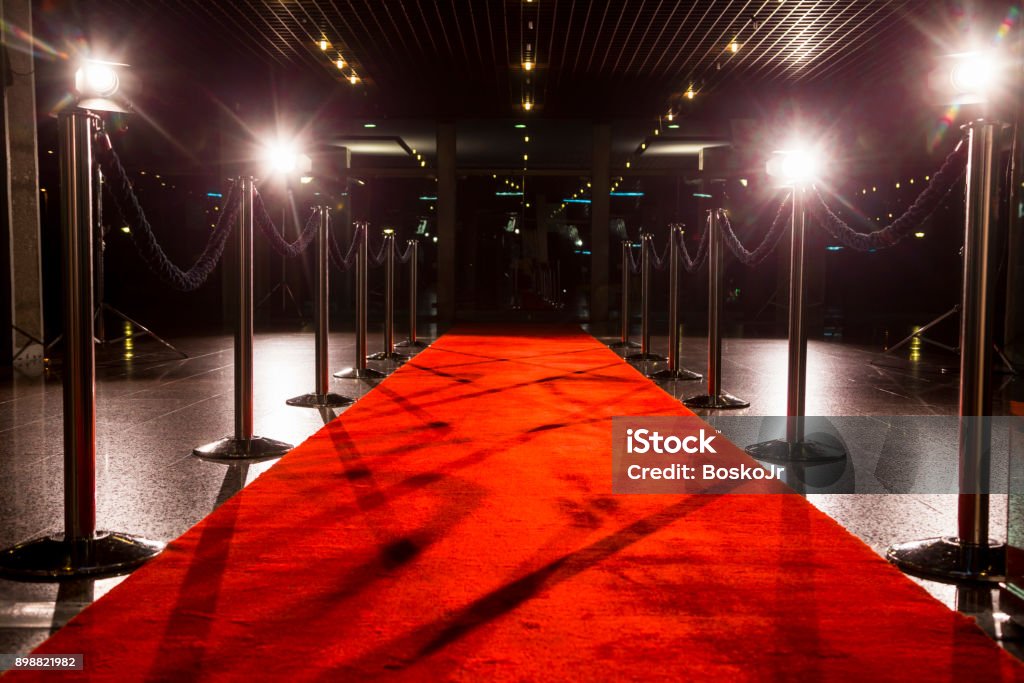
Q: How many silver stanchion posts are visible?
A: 12